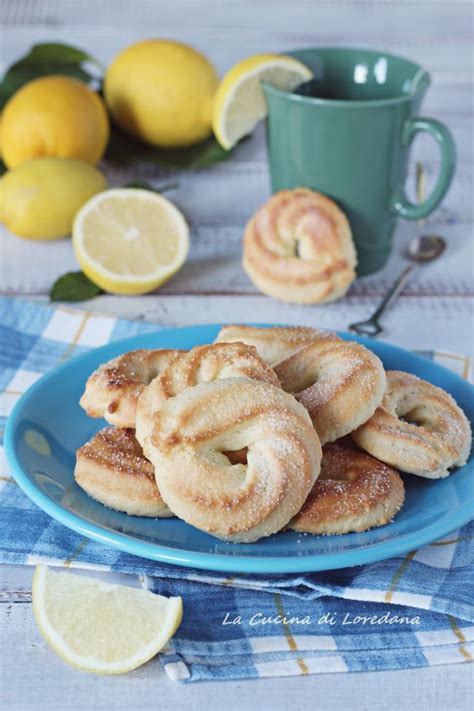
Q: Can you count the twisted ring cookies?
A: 9